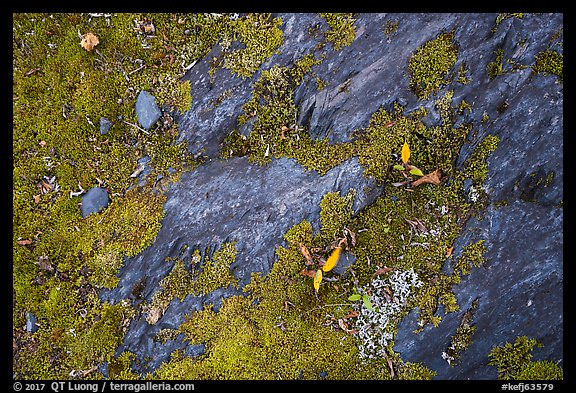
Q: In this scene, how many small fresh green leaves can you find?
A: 4